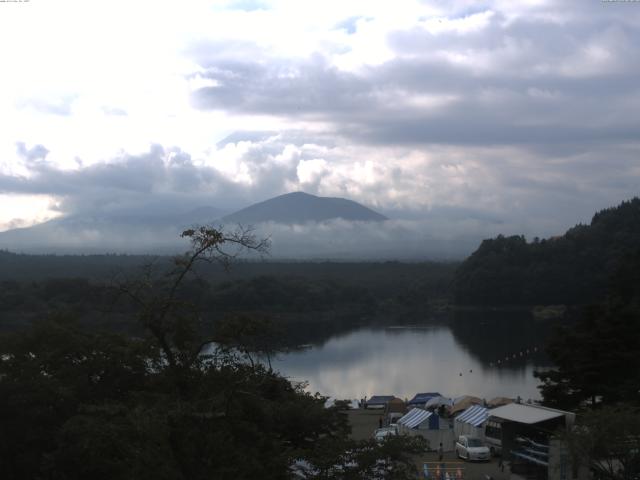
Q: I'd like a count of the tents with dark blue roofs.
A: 2